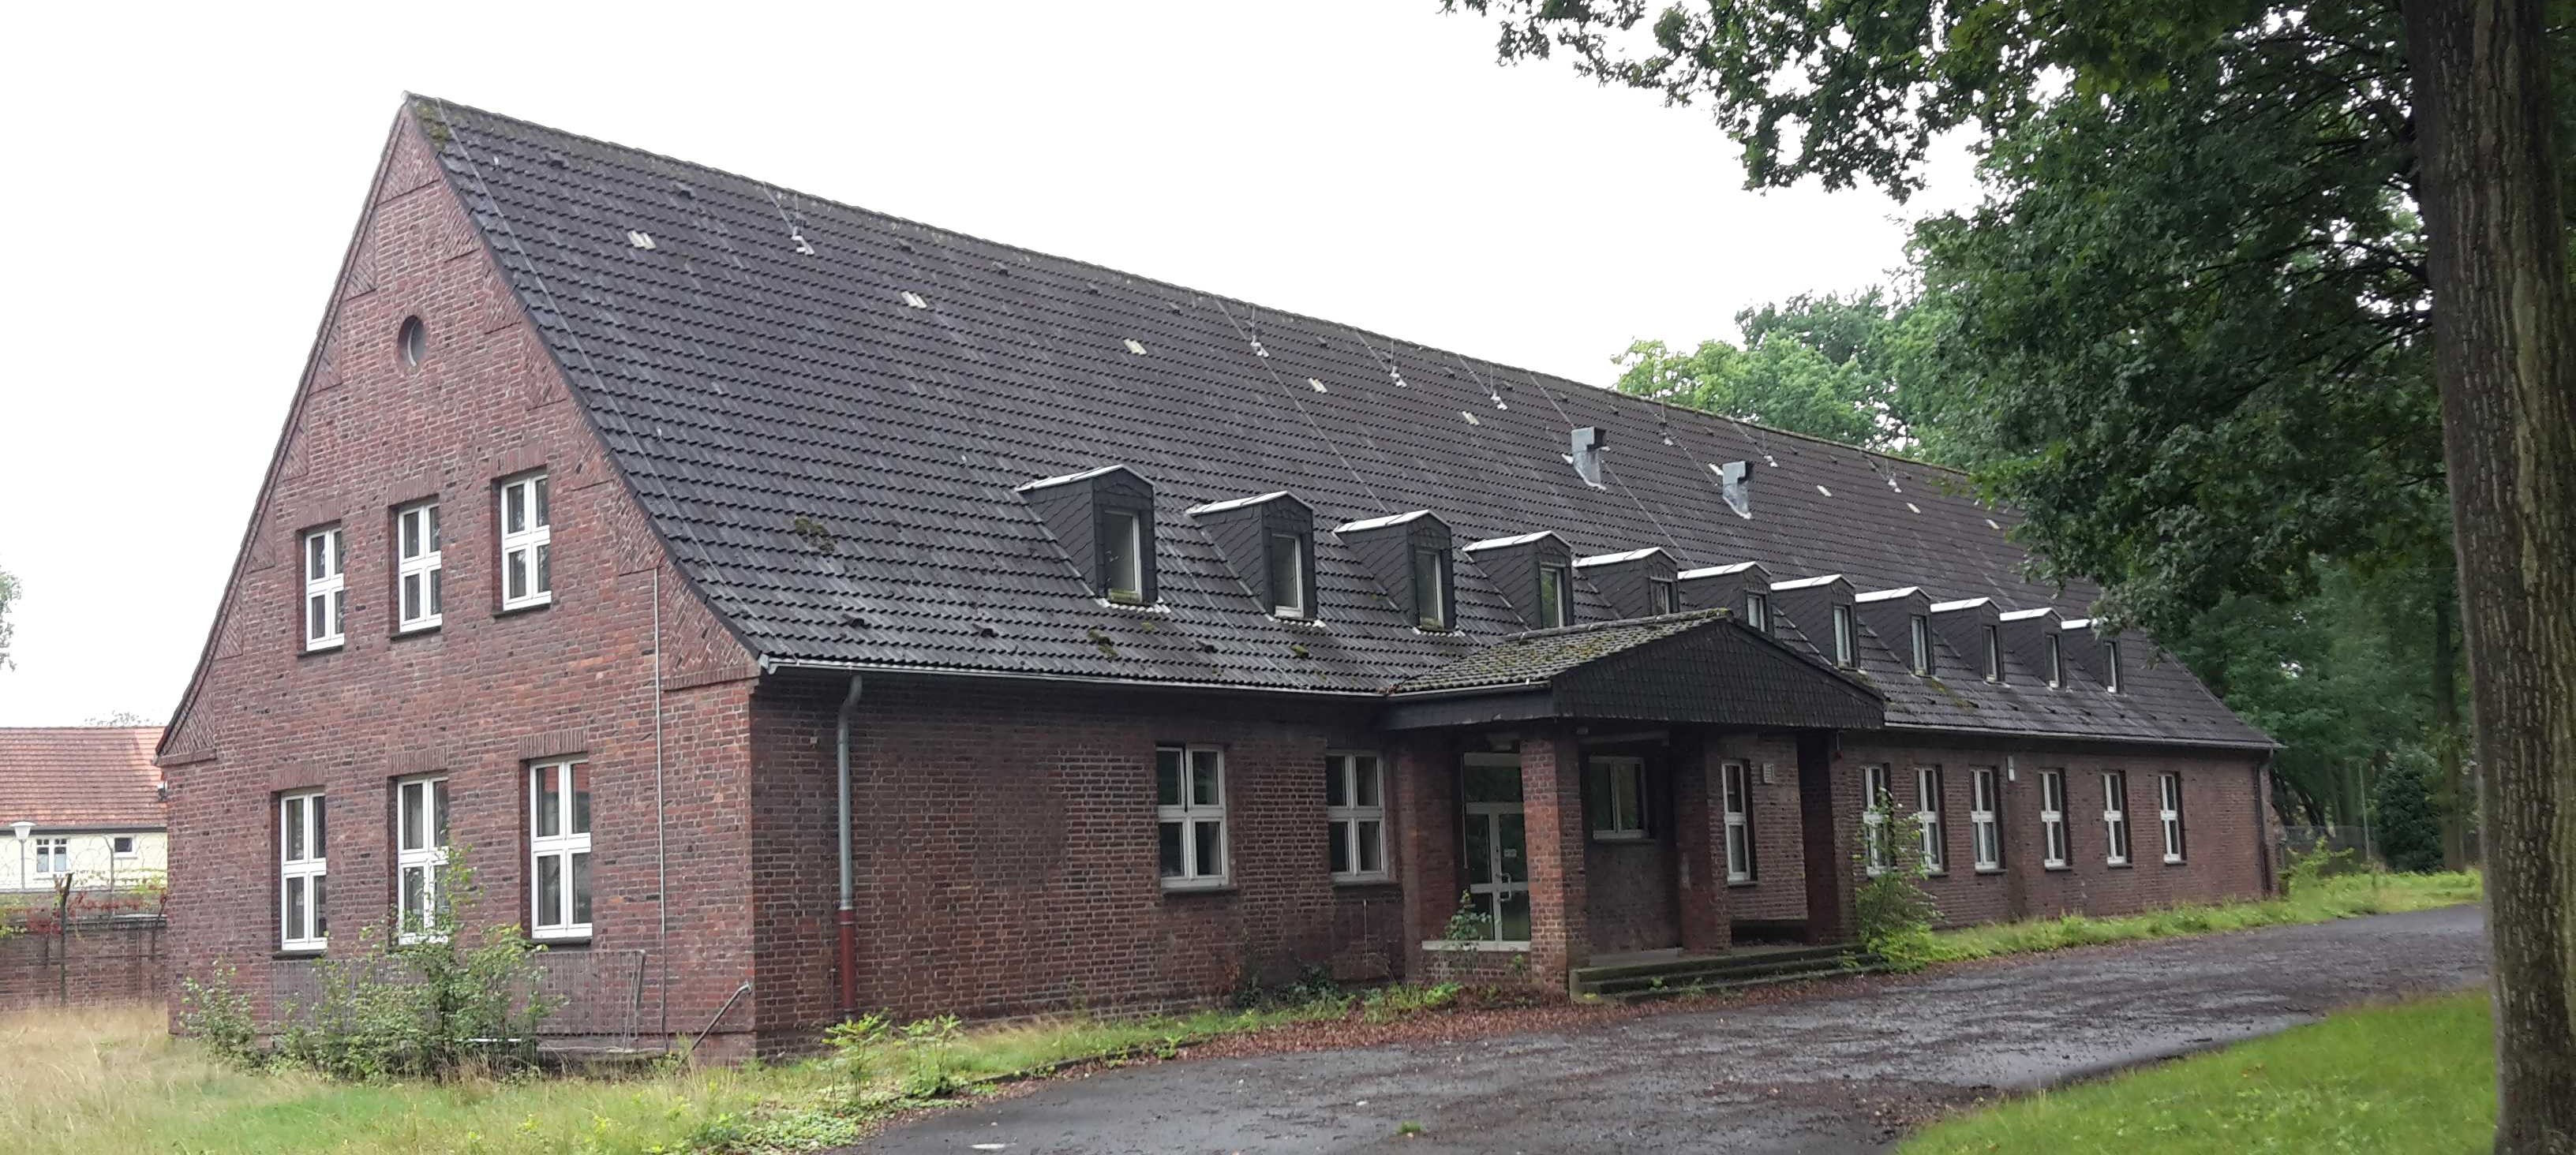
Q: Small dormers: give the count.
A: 11